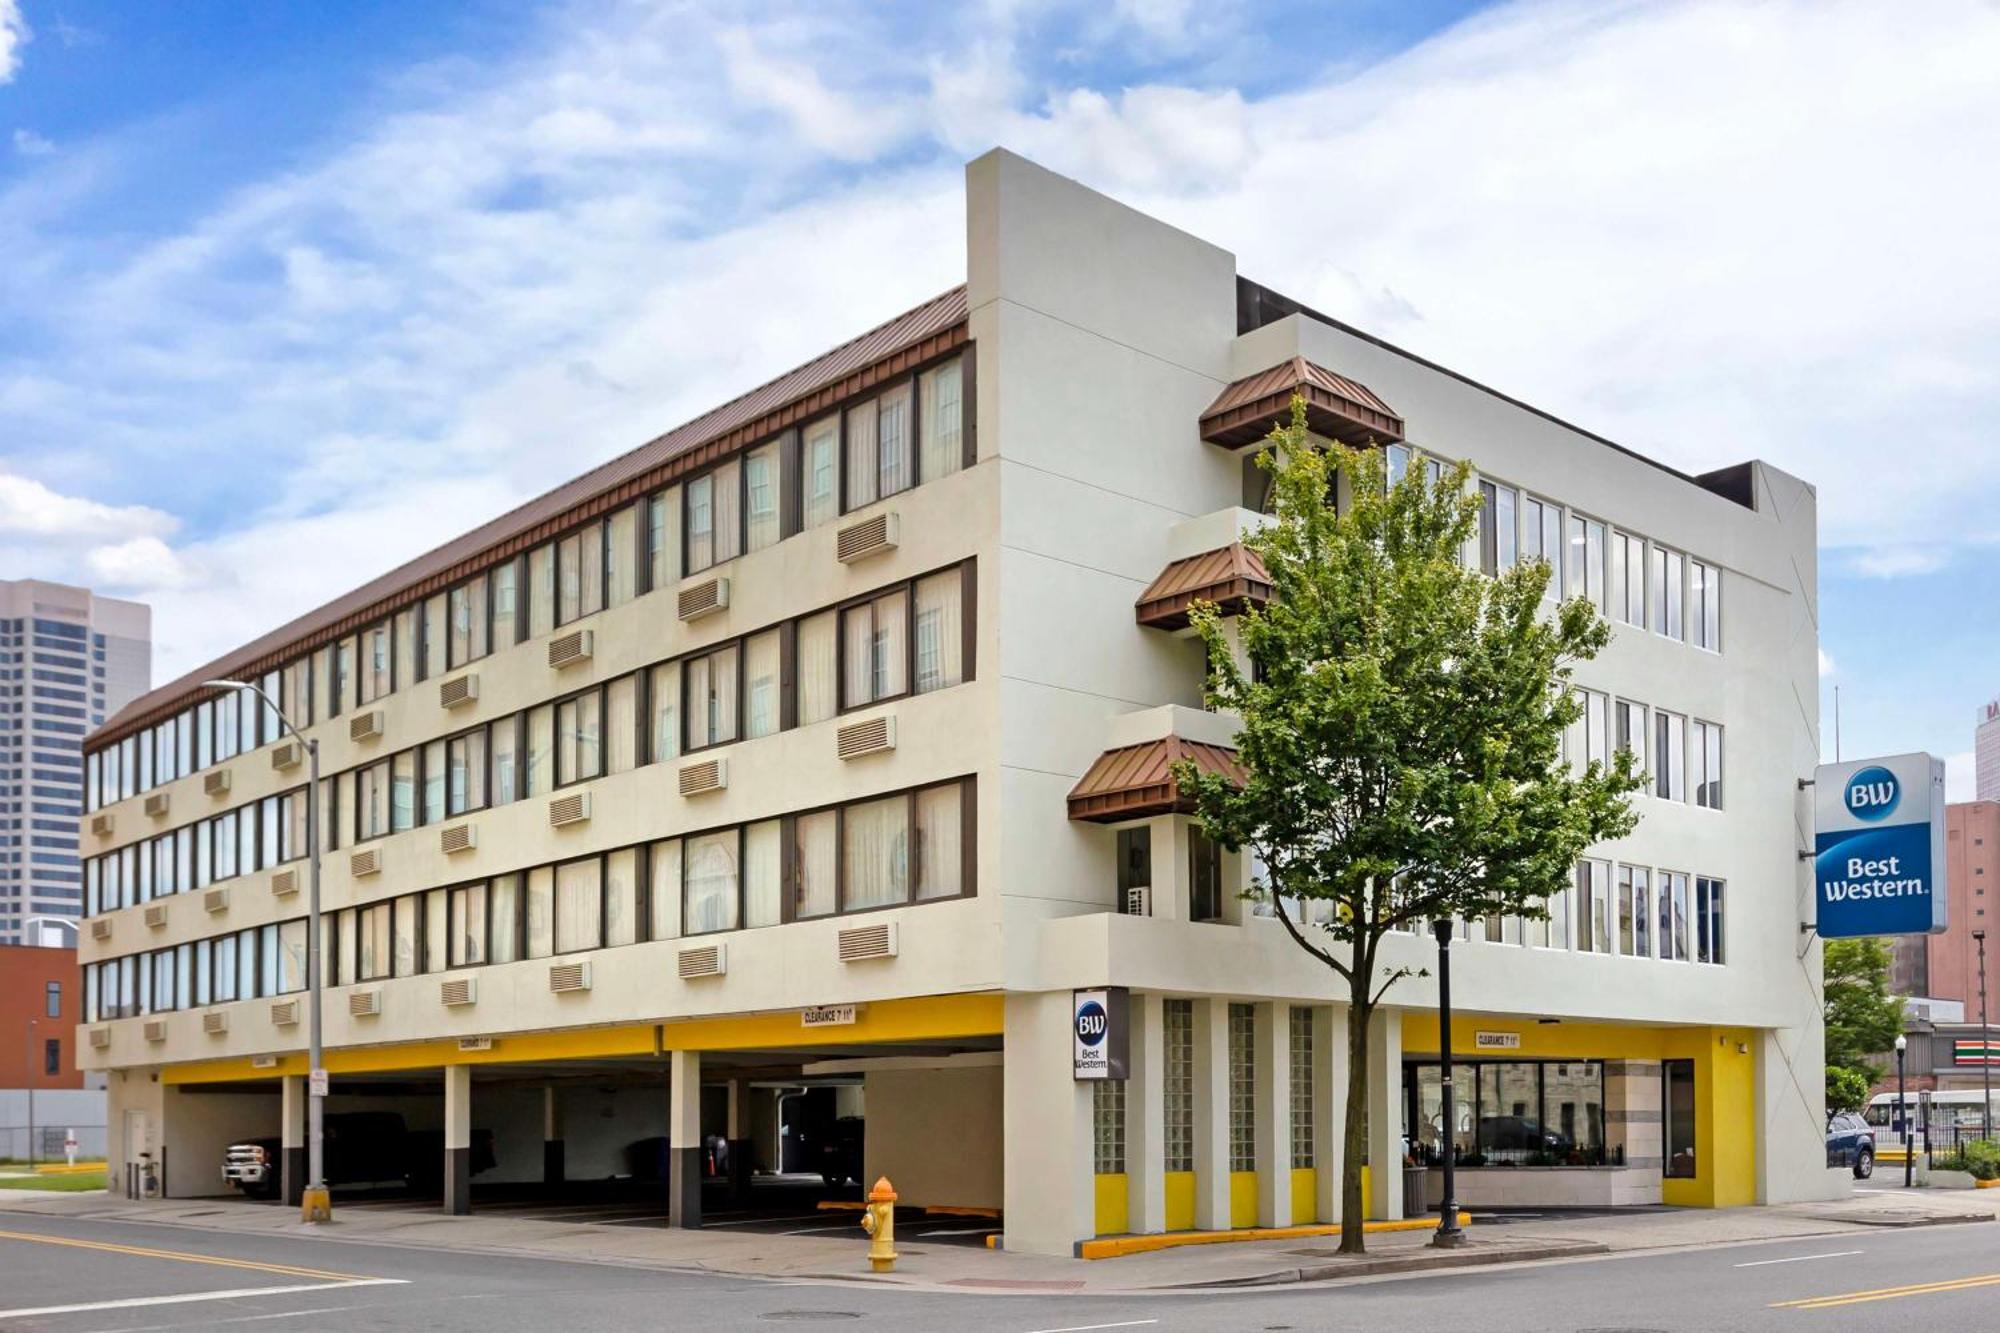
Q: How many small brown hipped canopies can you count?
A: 3